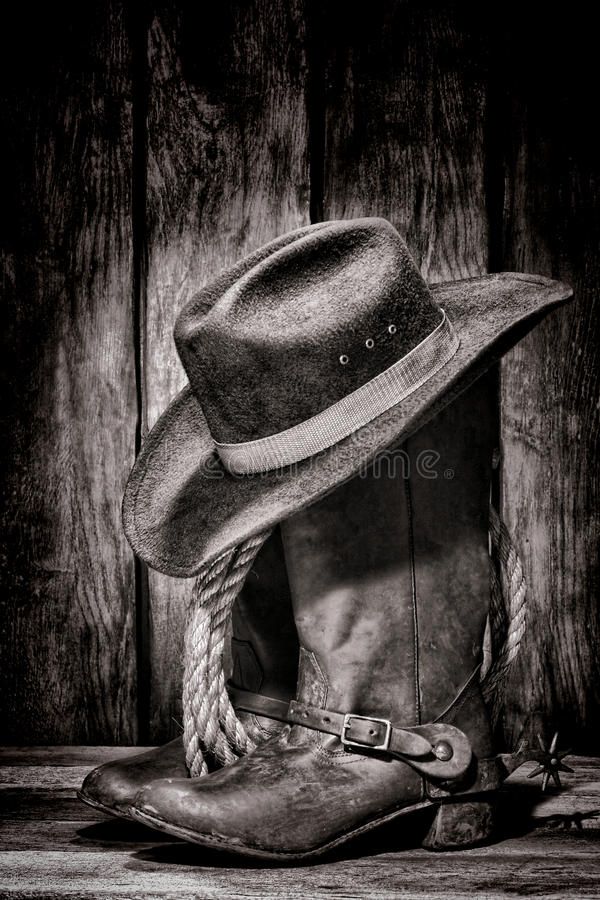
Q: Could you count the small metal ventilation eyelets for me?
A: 3